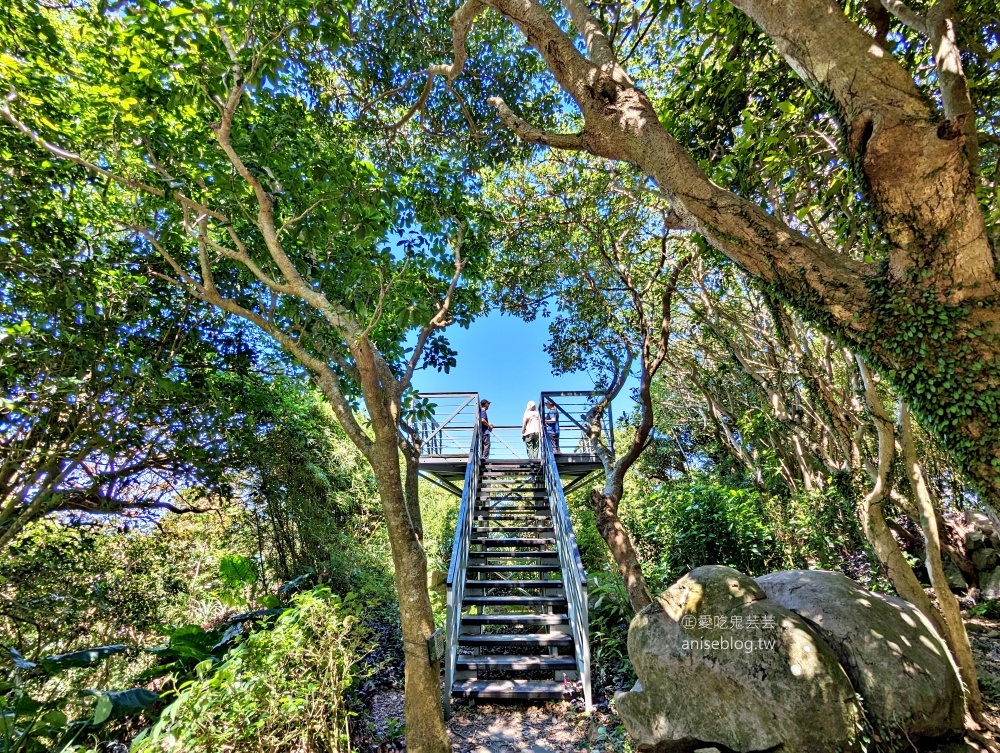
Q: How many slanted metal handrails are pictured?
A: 2